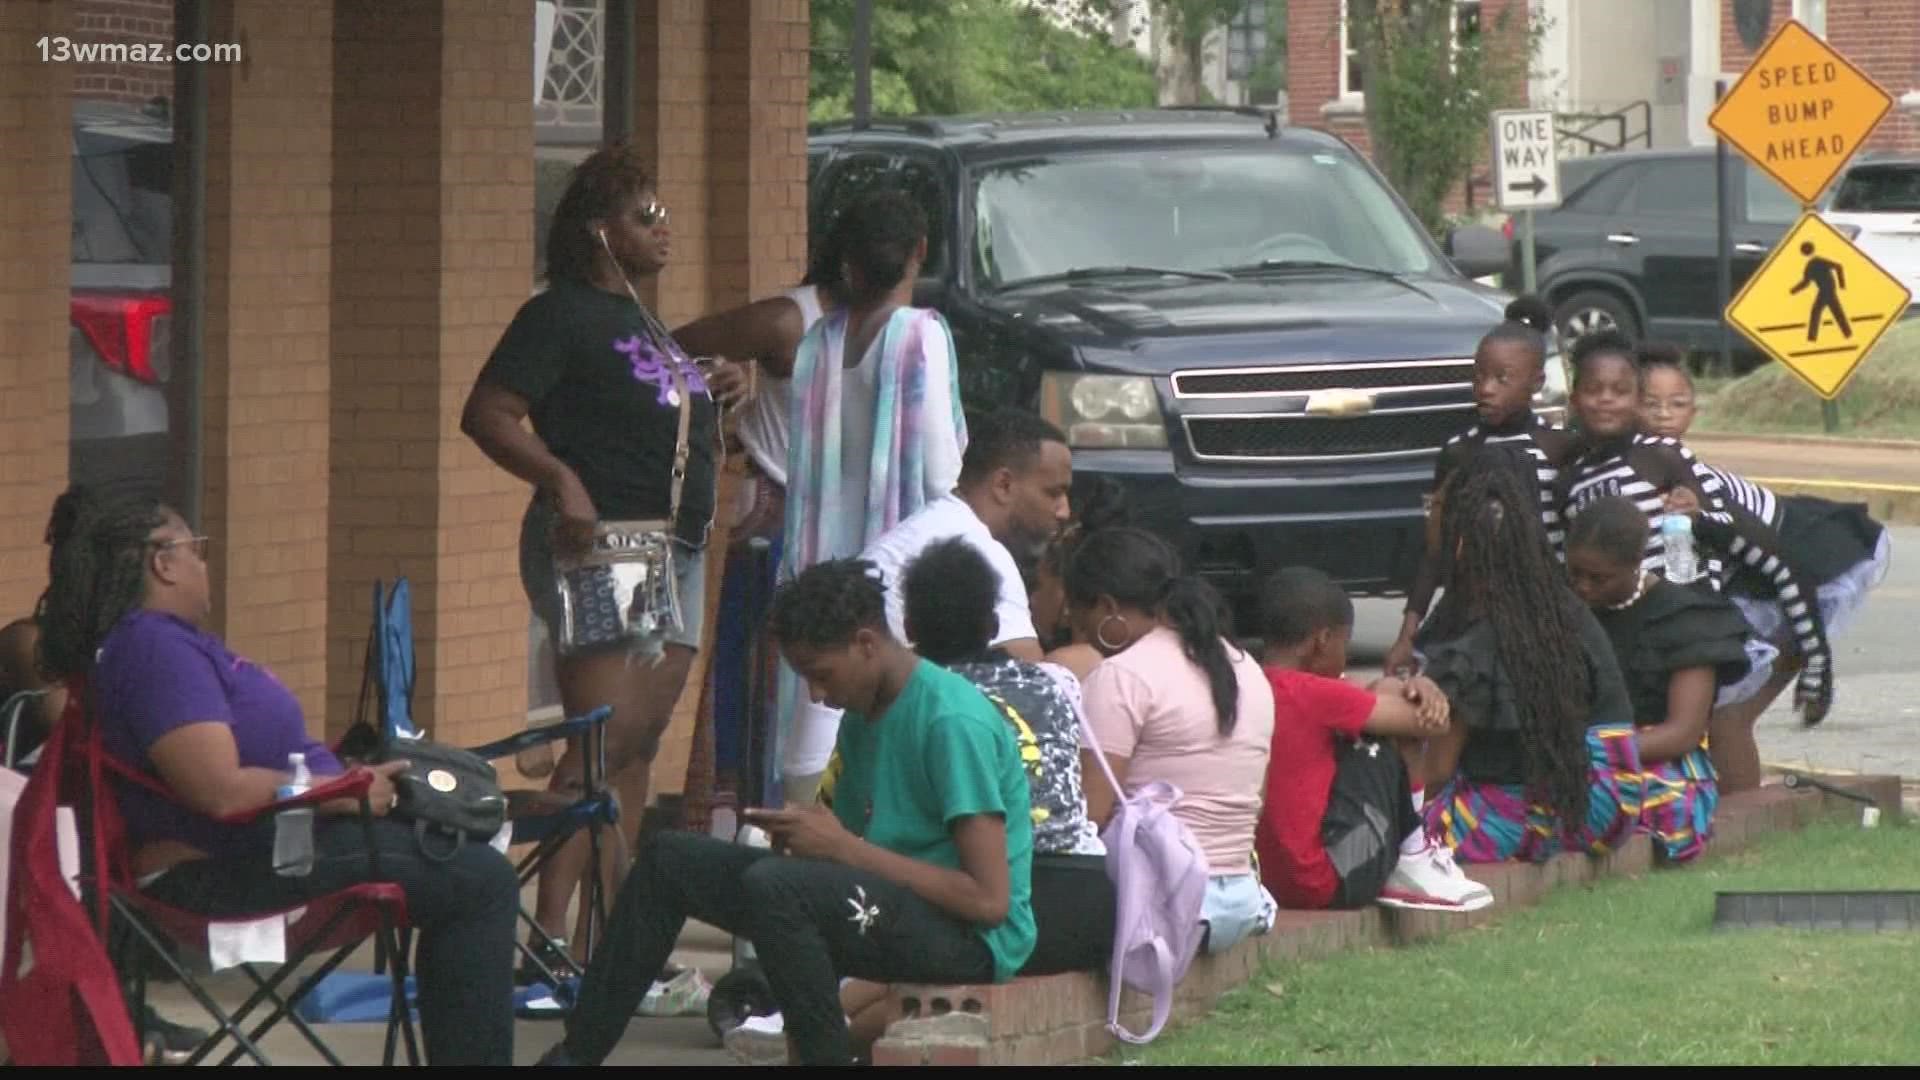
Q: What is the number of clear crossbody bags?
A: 1